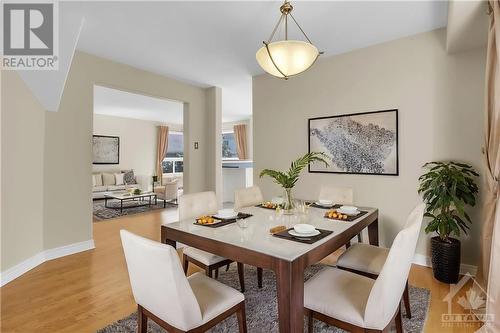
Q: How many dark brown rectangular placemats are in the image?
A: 5